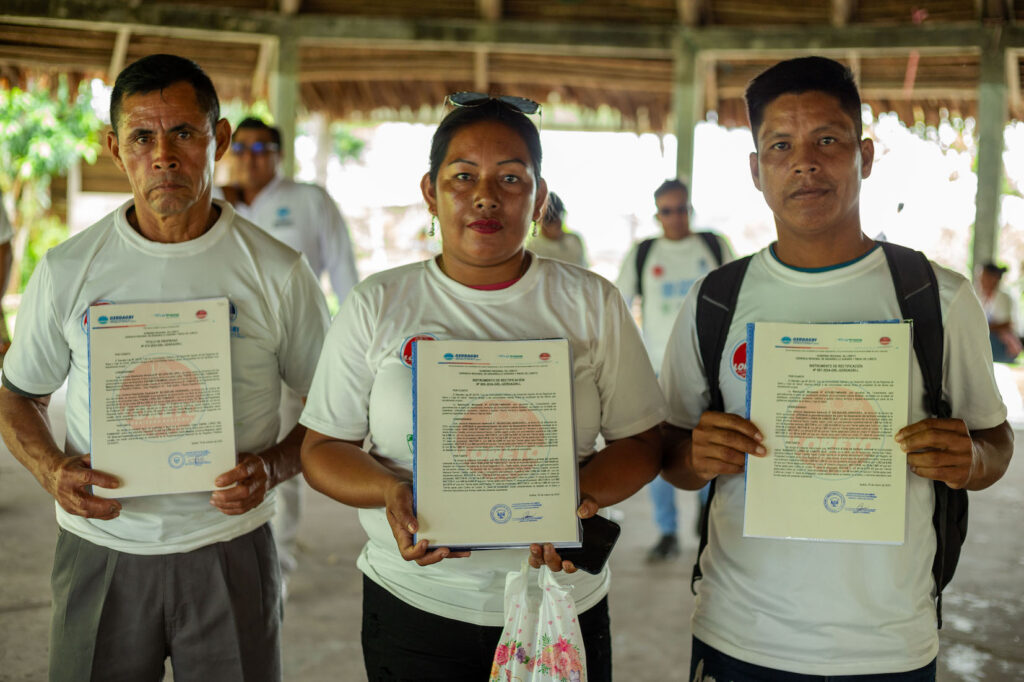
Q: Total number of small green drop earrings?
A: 2